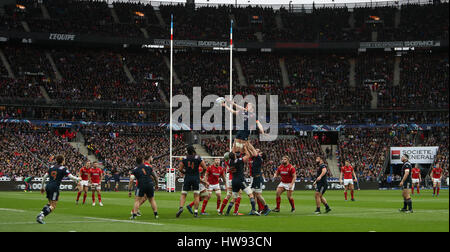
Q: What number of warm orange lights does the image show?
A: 4